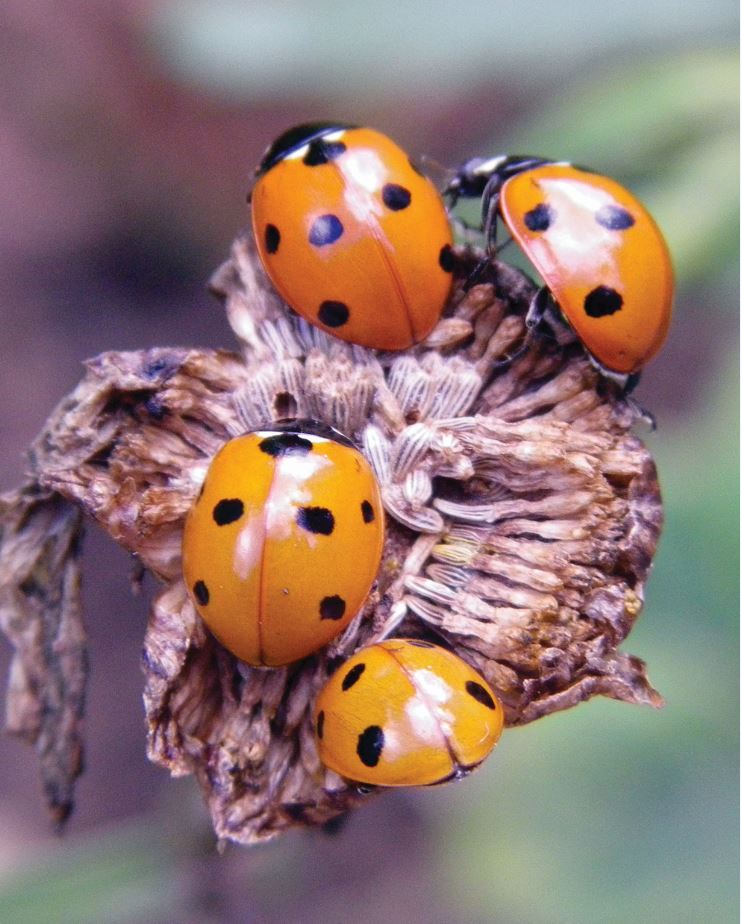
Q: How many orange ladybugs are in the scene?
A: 4